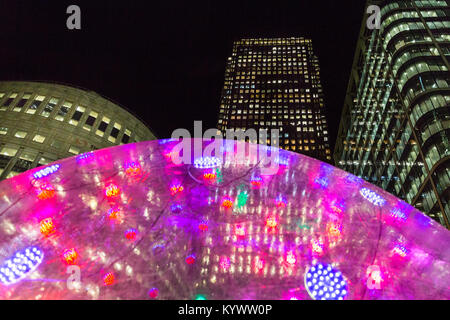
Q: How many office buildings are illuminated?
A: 3